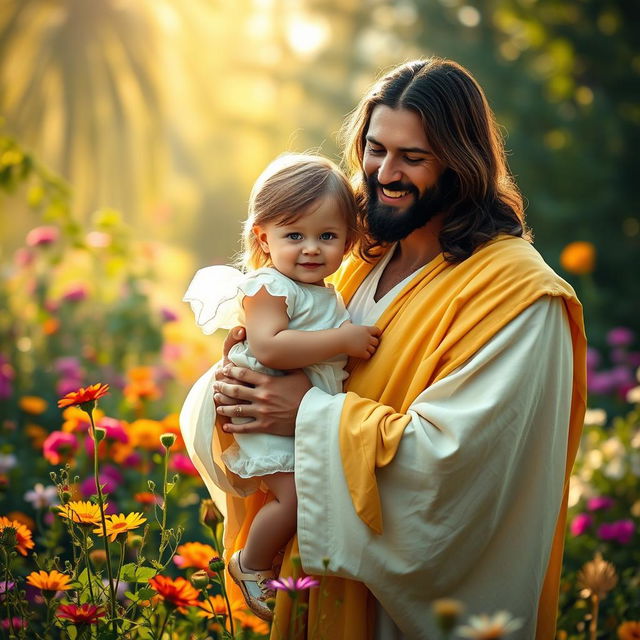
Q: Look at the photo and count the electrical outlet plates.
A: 0